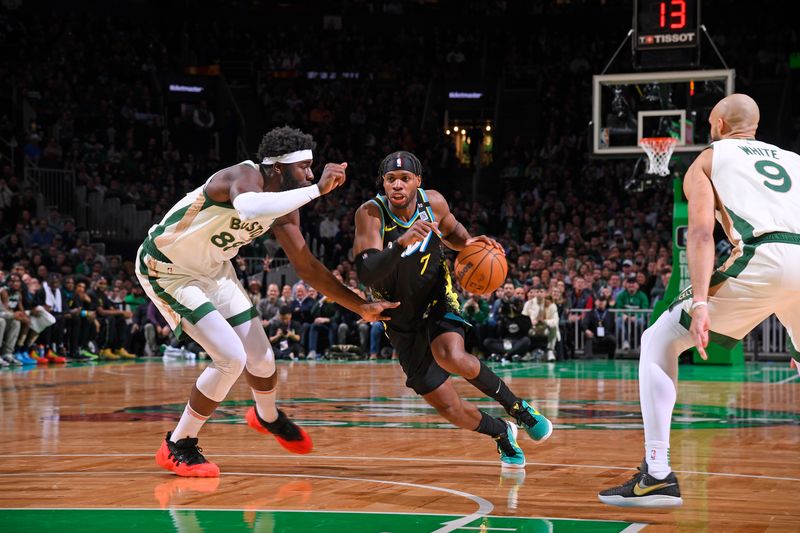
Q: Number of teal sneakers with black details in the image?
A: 2